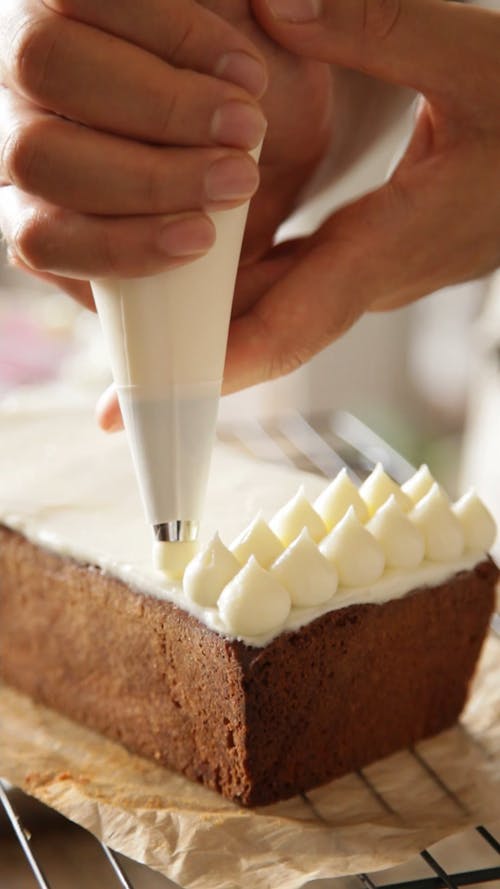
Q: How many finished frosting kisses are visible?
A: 12